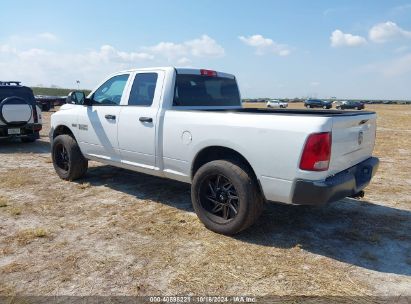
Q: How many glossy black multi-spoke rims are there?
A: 2